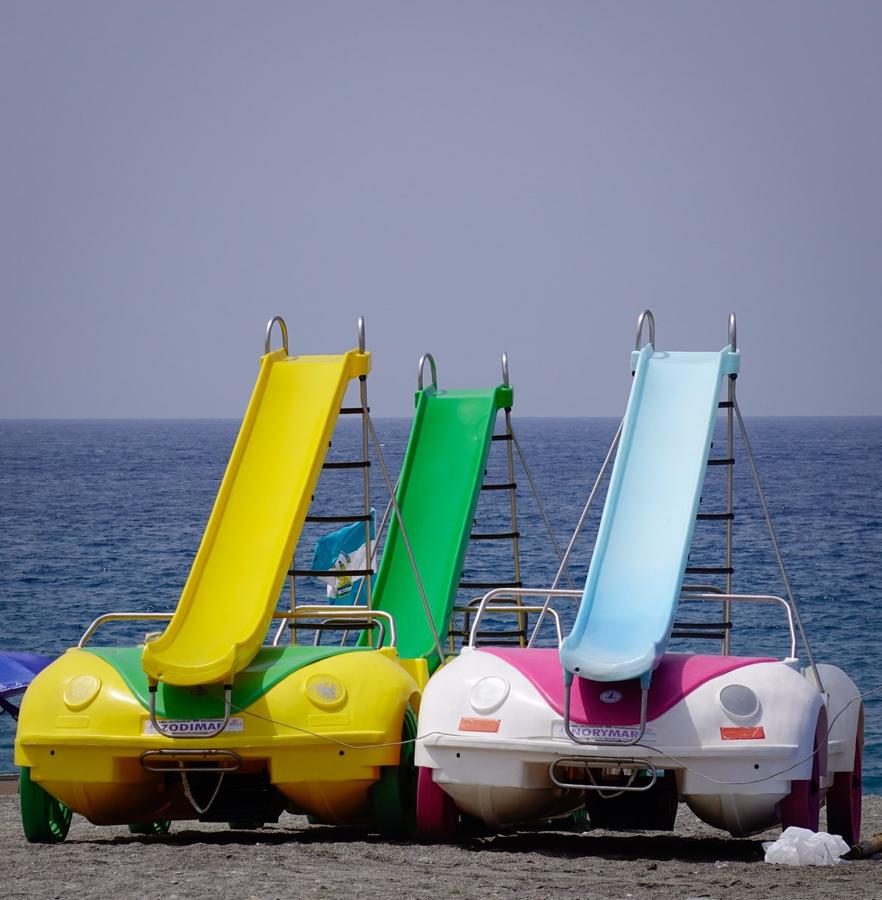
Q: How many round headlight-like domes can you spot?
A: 4